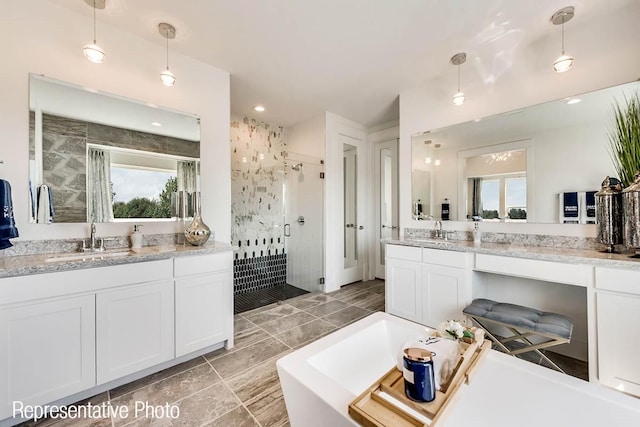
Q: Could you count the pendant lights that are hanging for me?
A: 4